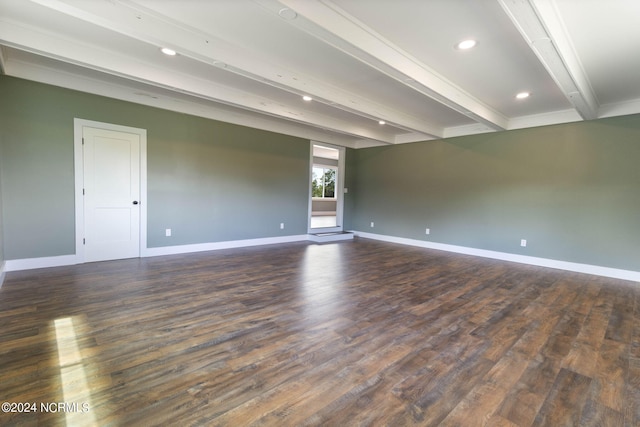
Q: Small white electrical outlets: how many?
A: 5